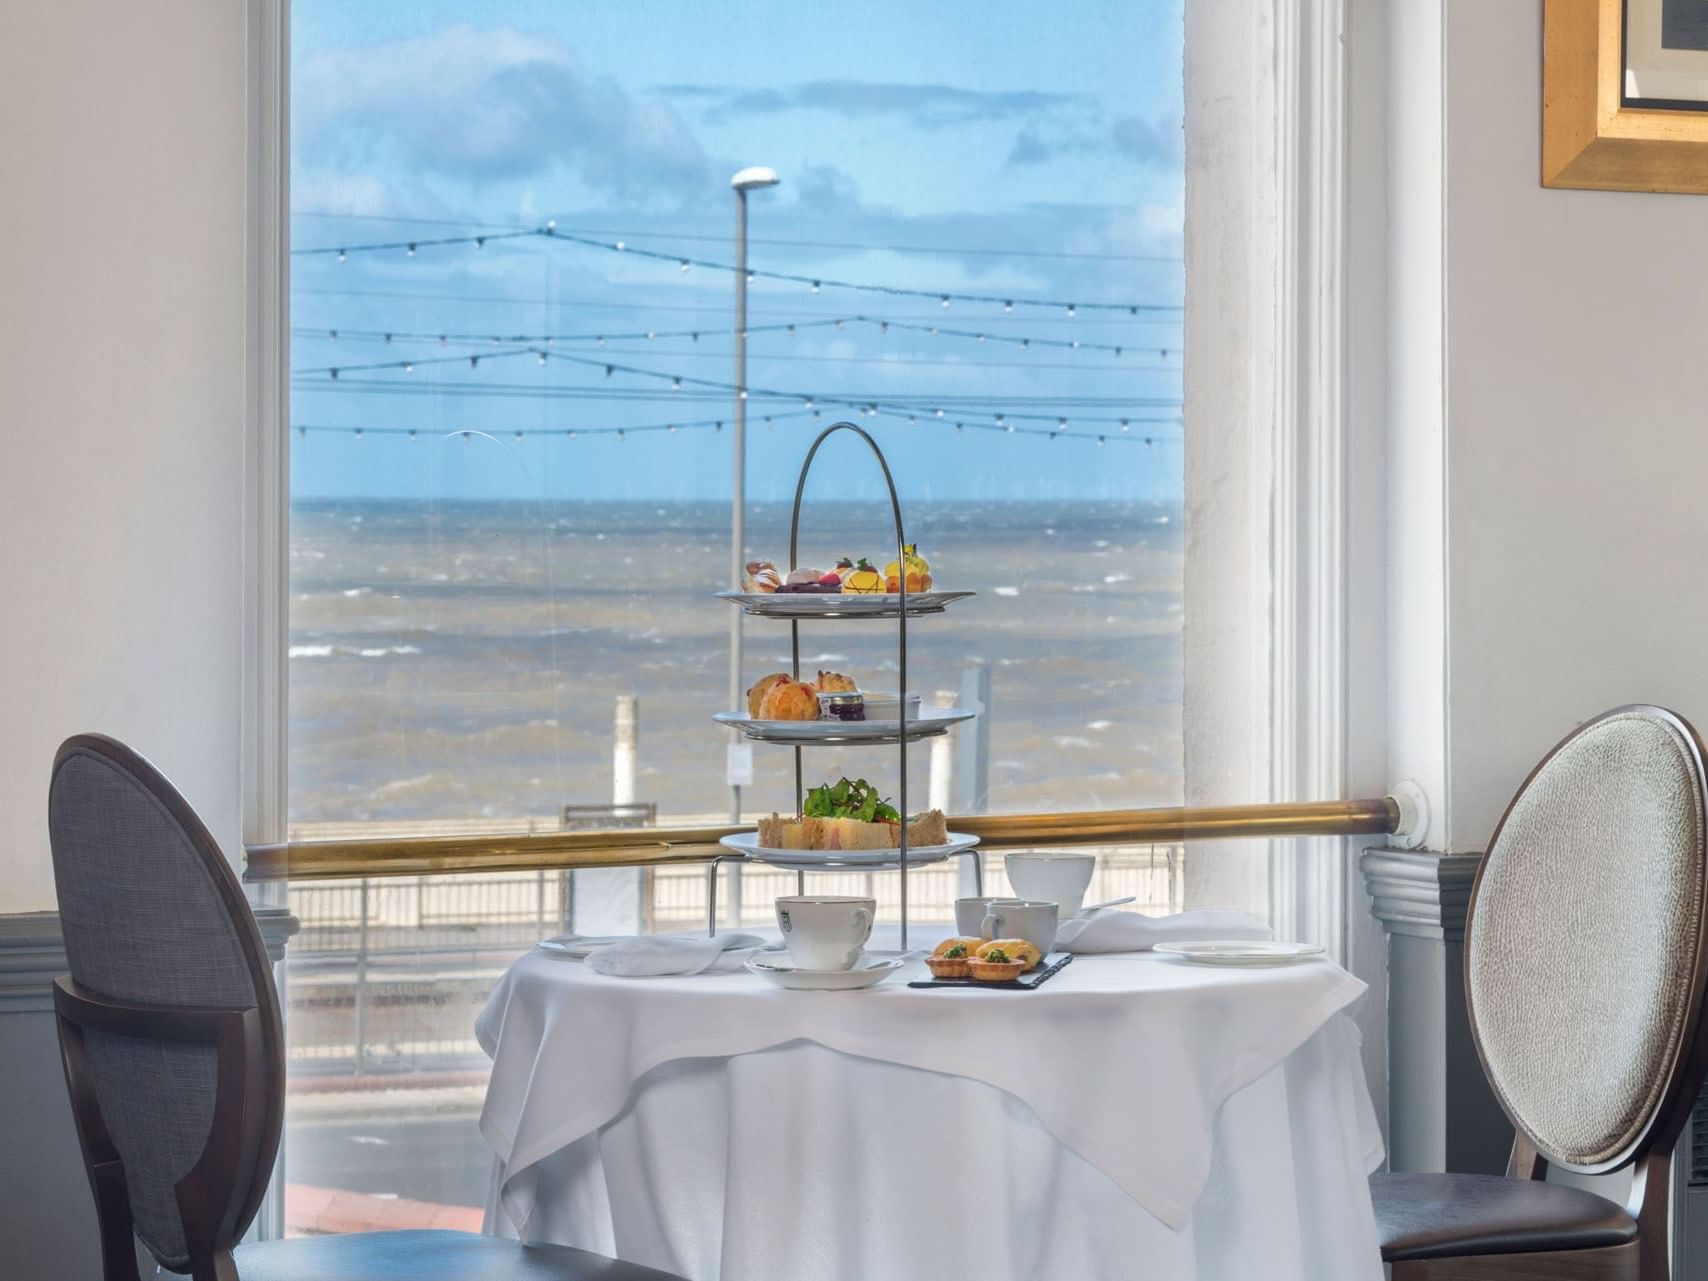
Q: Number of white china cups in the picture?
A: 4